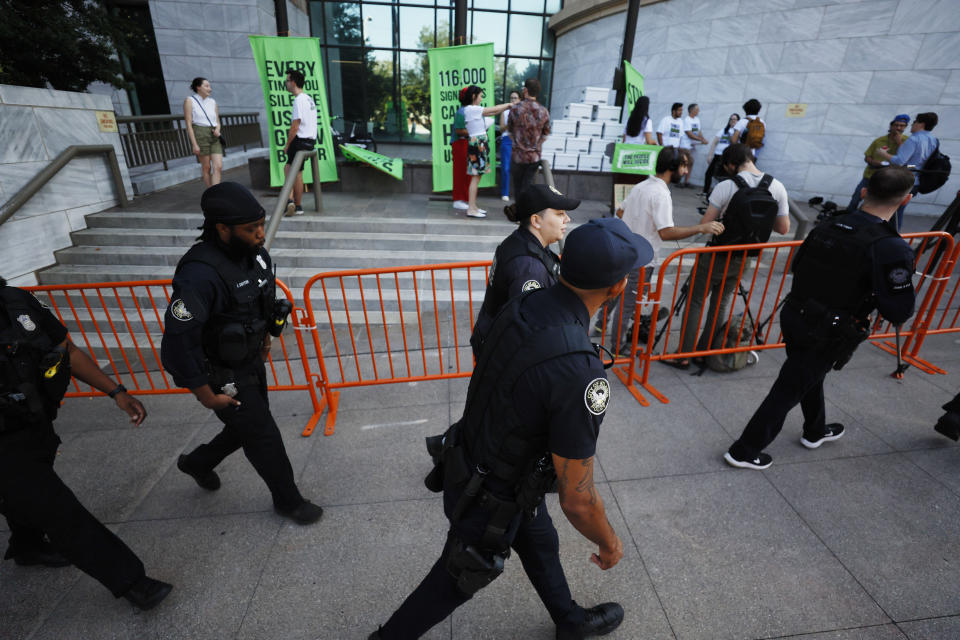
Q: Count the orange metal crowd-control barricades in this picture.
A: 4